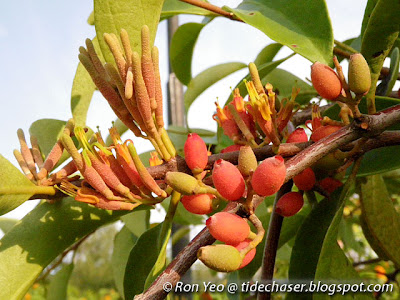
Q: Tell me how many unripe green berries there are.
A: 4